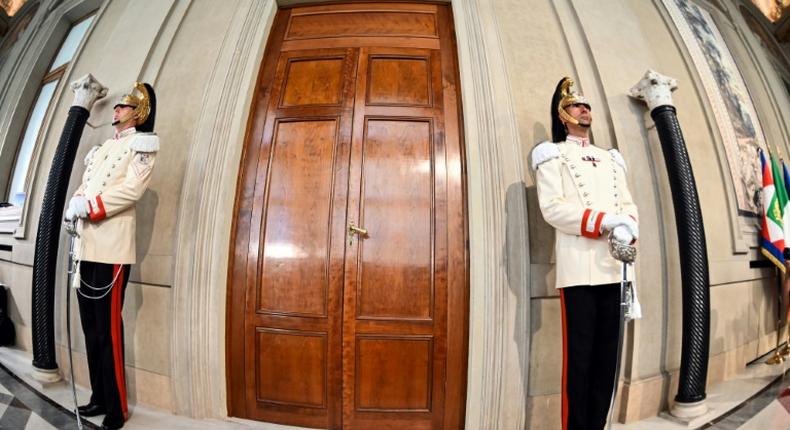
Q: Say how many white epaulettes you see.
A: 4